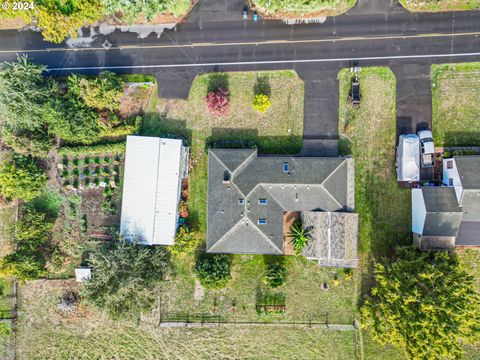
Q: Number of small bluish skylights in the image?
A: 4